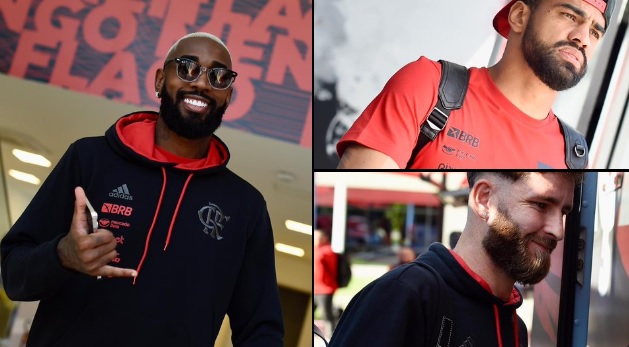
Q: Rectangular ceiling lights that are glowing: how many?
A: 4